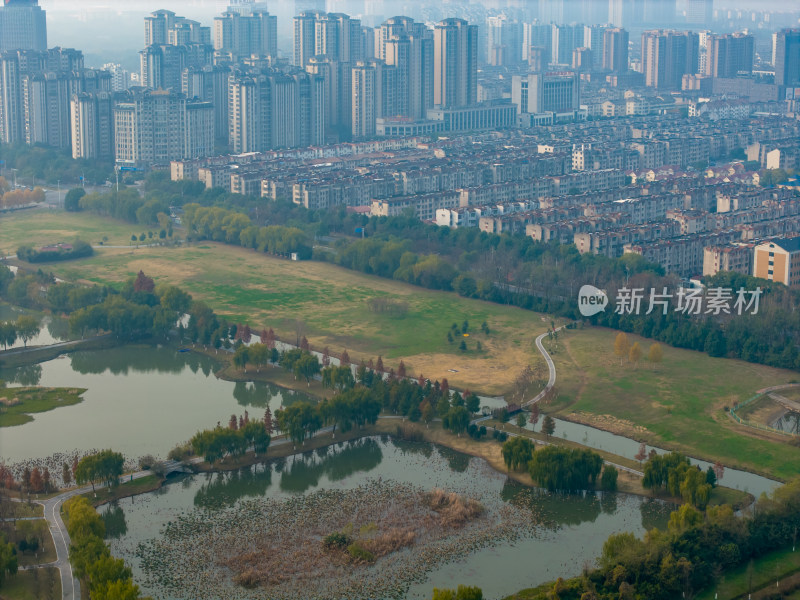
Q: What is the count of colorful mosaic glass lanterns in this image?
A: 0